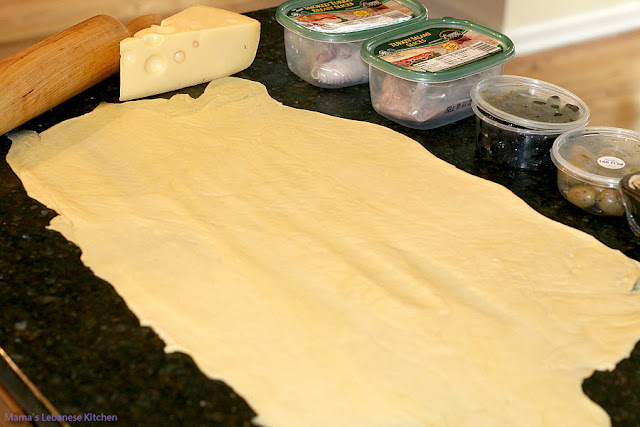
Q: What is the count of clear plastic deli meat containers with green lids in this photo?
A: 2